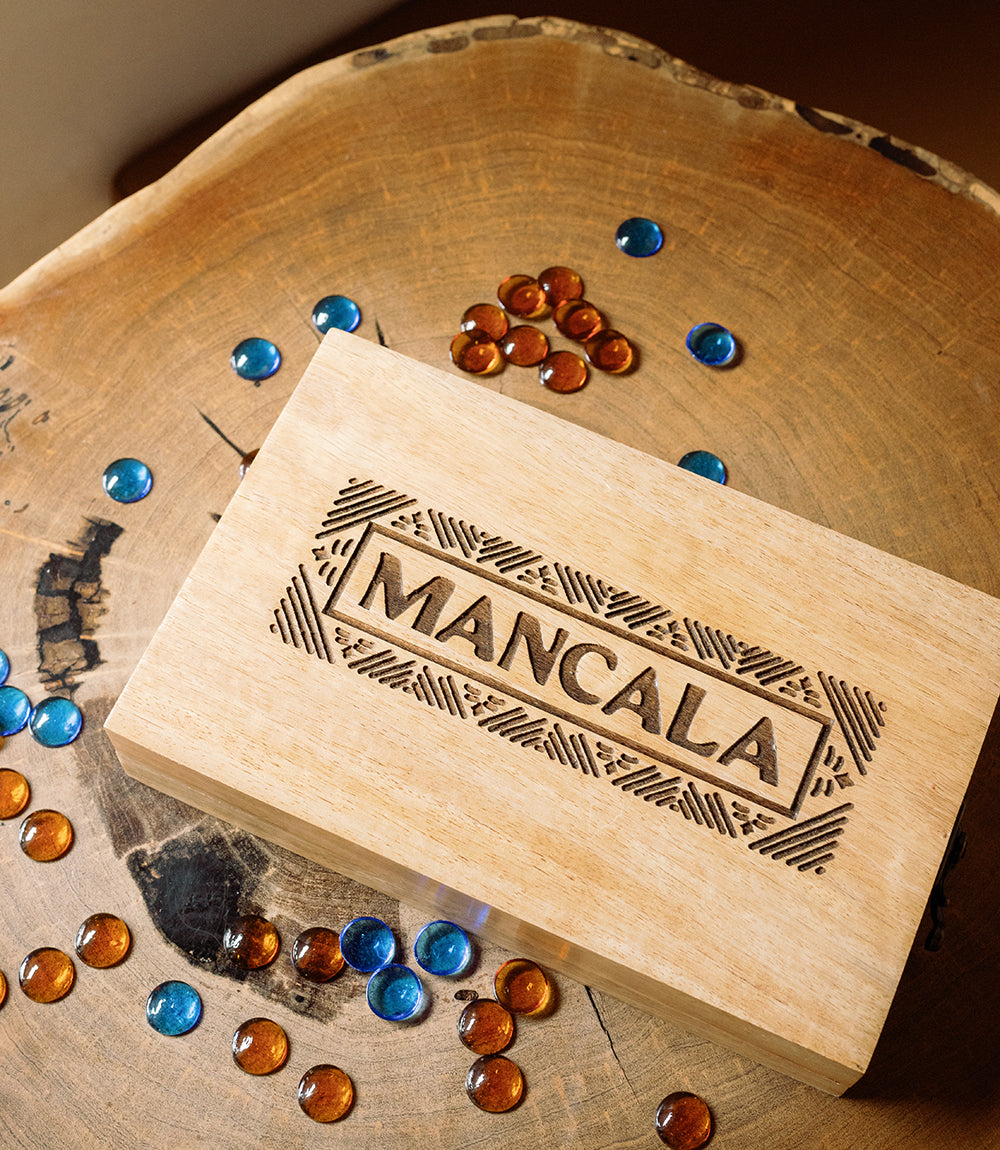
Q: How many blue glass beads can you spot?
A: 13